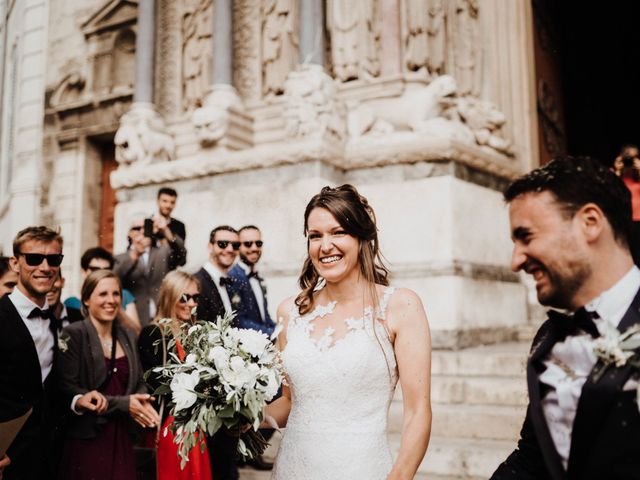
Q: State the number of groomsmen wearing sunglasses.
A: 3